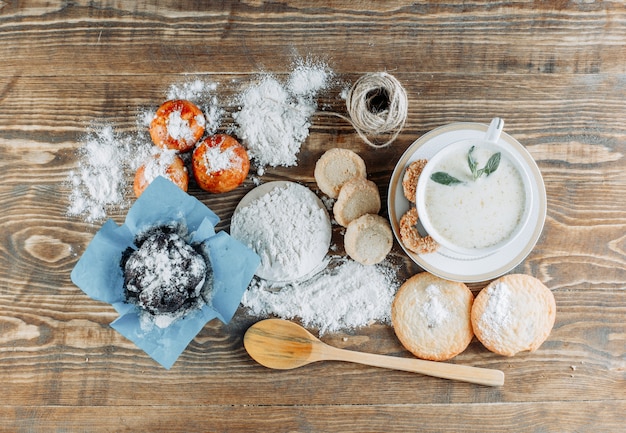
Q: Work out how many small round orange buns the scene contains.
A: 3